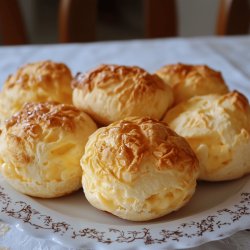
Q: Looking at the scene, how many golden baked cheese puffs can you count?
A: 6